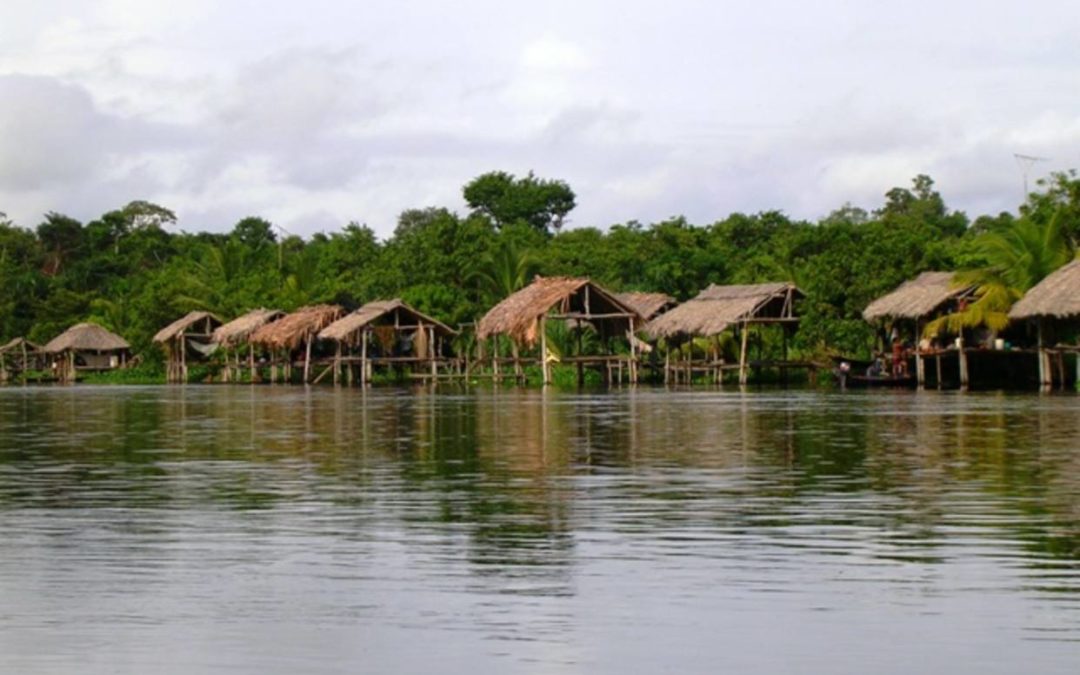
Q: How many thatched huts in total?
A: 11